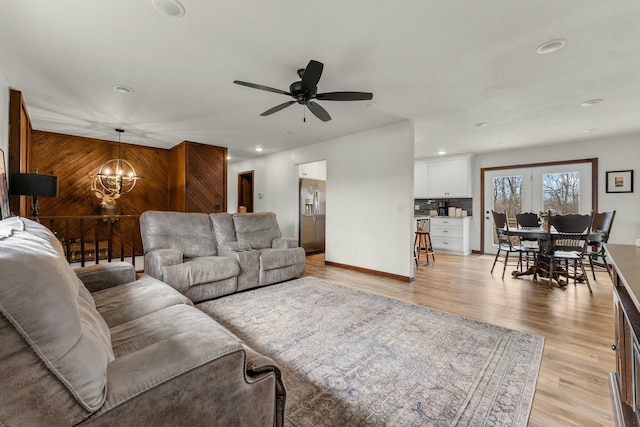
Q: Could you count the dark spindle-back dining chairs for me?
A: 4